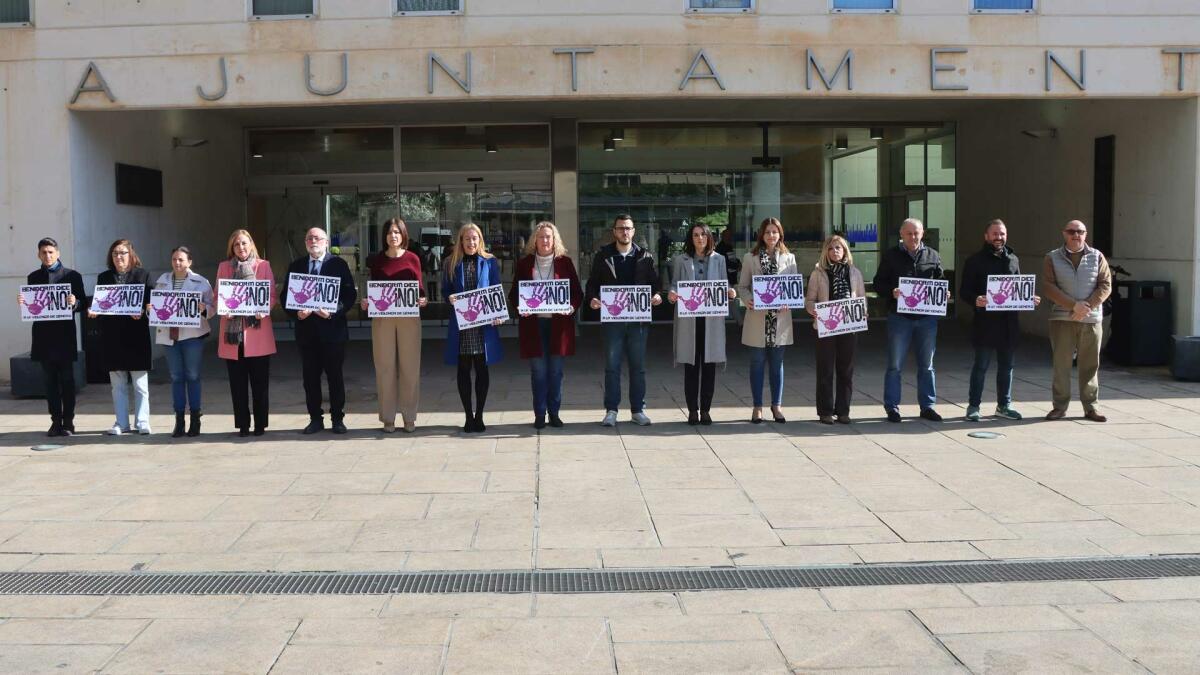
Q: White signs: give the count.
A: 14